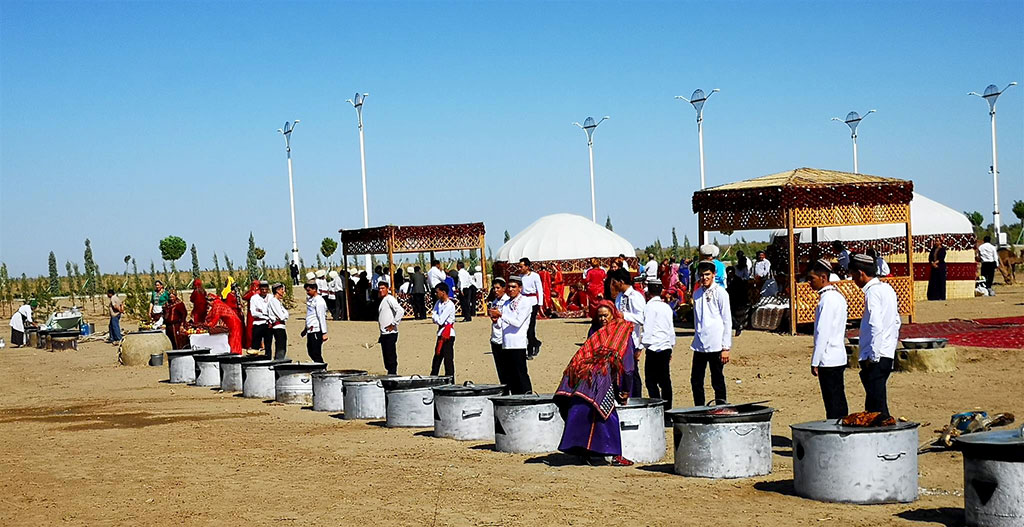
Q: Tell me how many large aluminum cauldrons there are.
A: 14